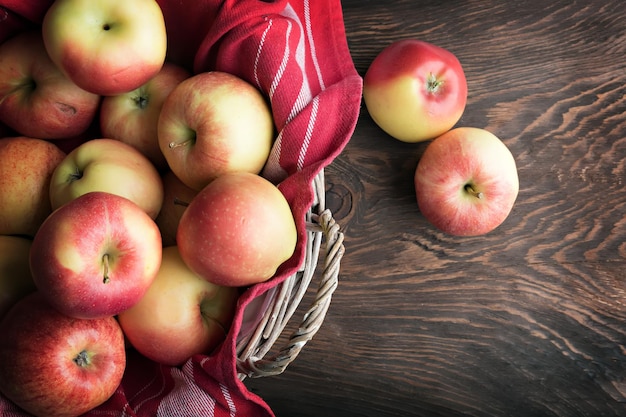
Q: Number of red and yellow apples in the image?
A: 14